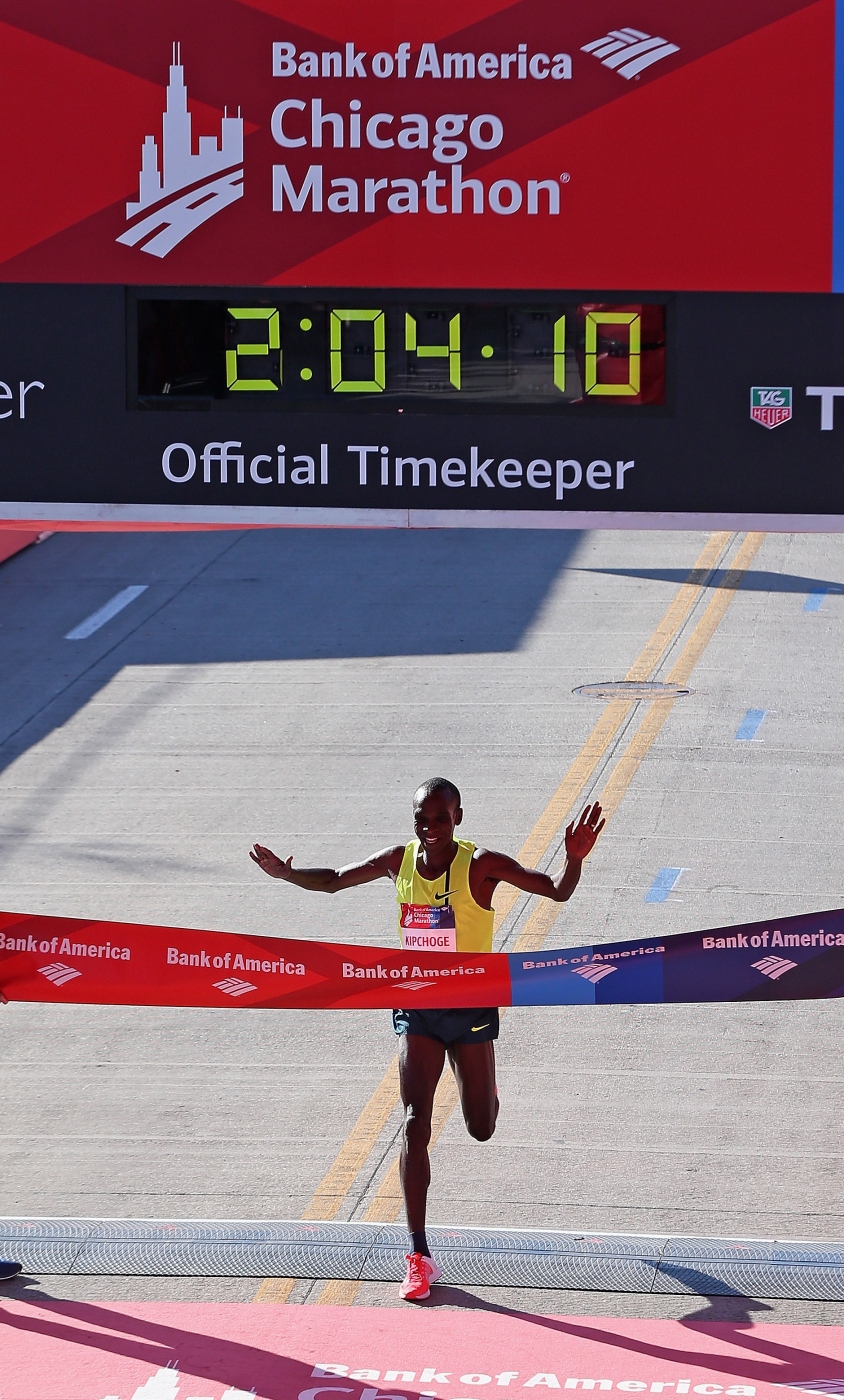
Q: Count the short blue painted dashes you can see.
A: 3